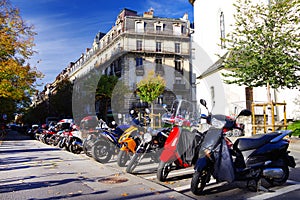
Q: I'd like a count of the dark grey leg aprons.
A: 2